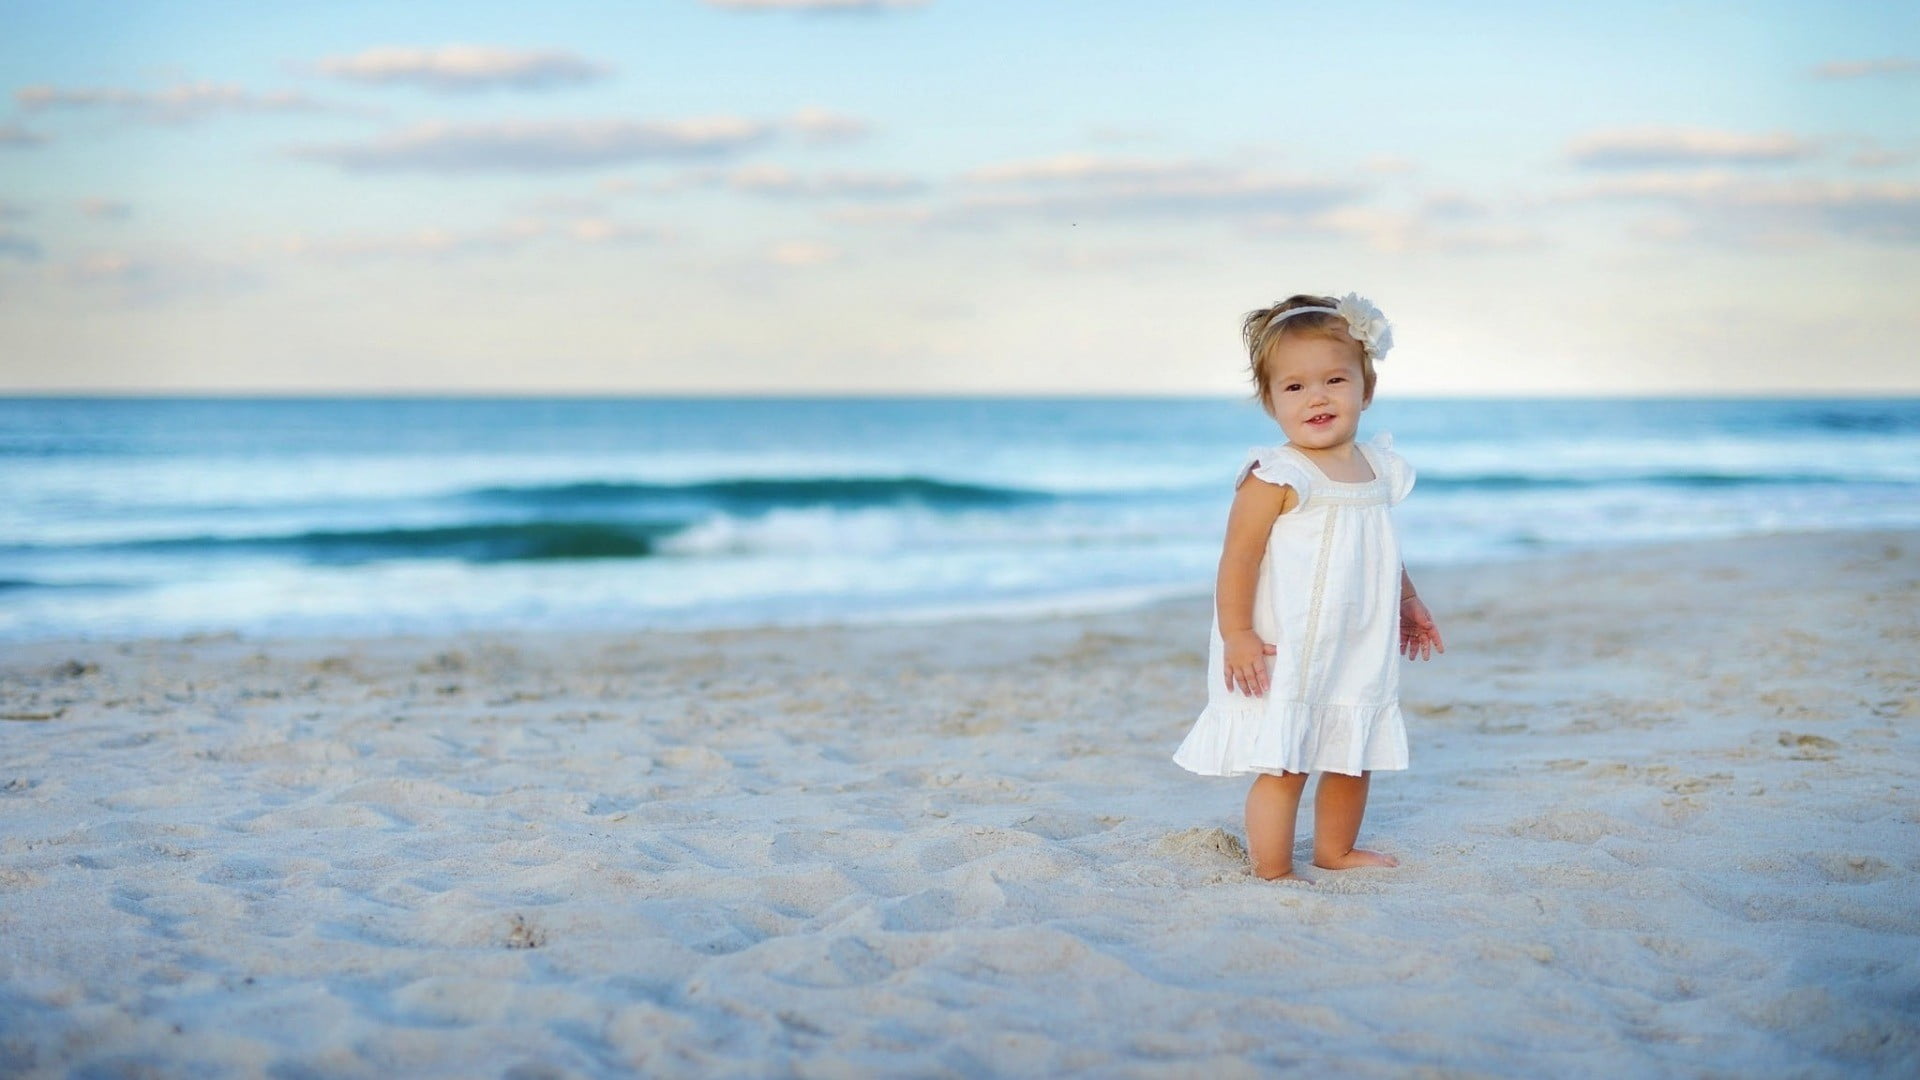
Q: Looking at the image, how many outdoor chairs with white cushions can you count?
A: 0